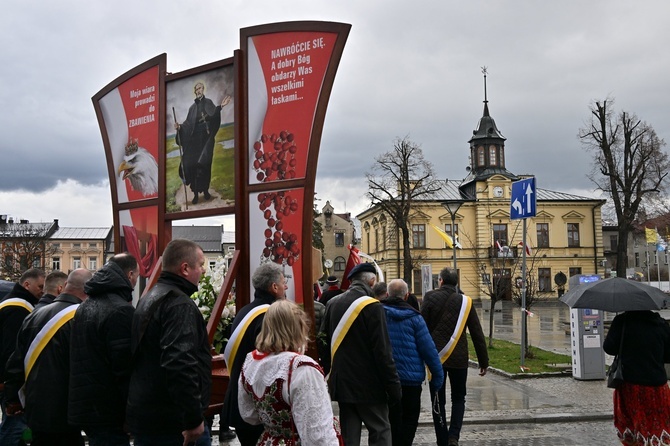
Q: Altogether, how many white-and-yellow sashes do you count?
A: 5